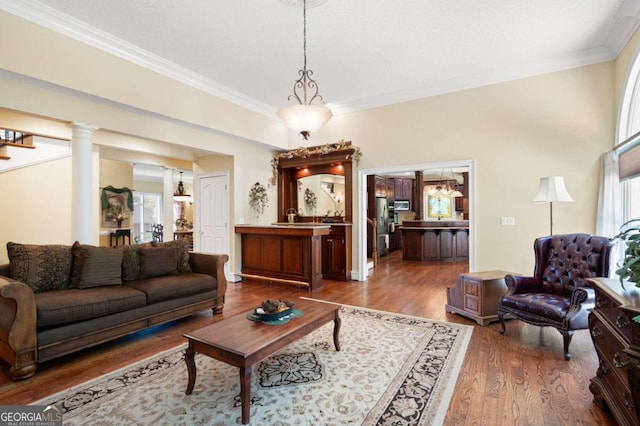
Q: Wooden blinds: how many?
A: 1